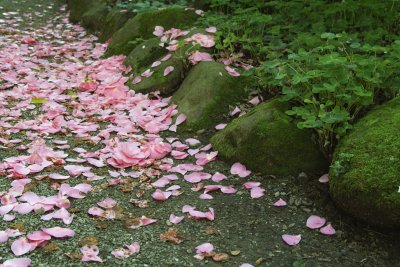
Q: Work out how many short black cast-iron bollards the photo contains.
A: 0